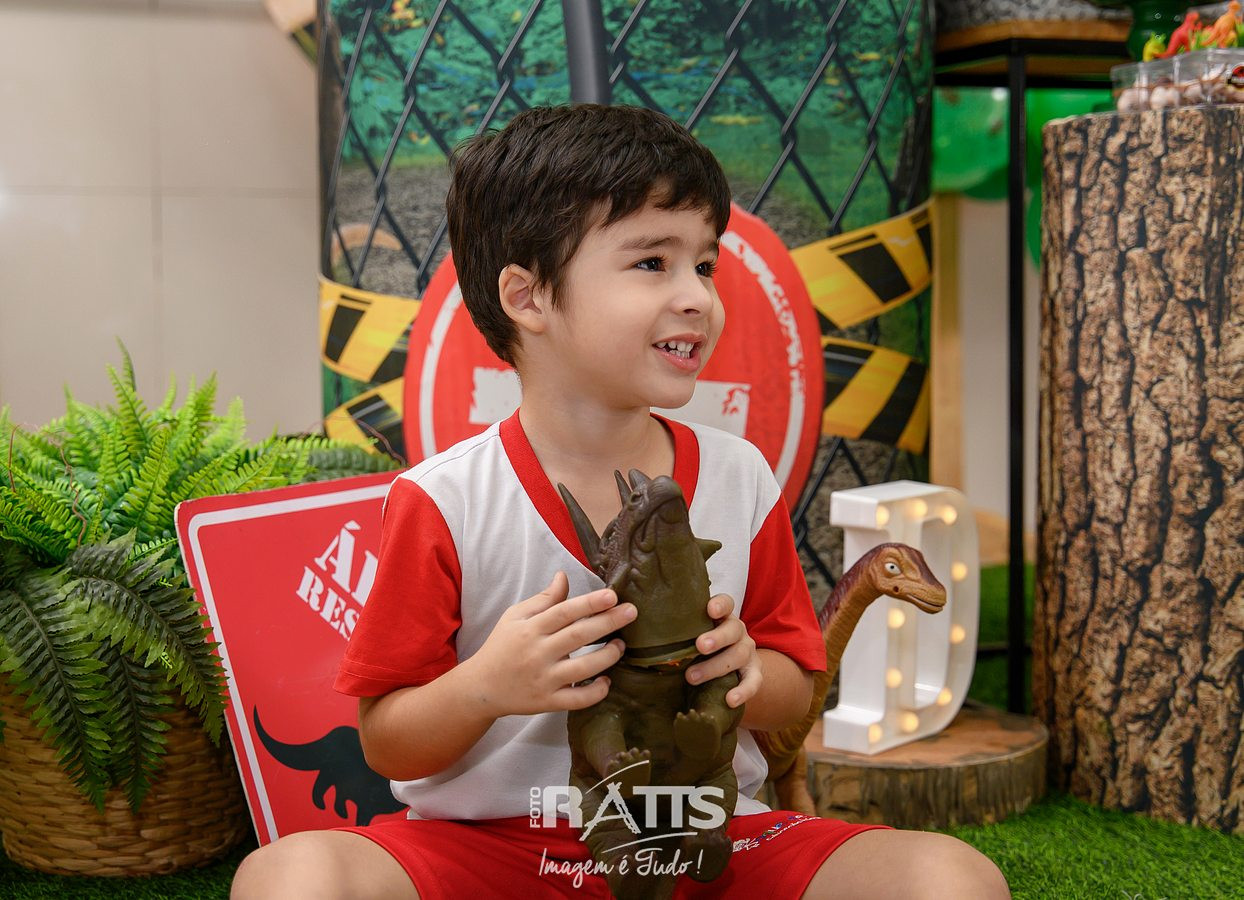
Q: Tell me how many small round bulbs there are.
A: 10